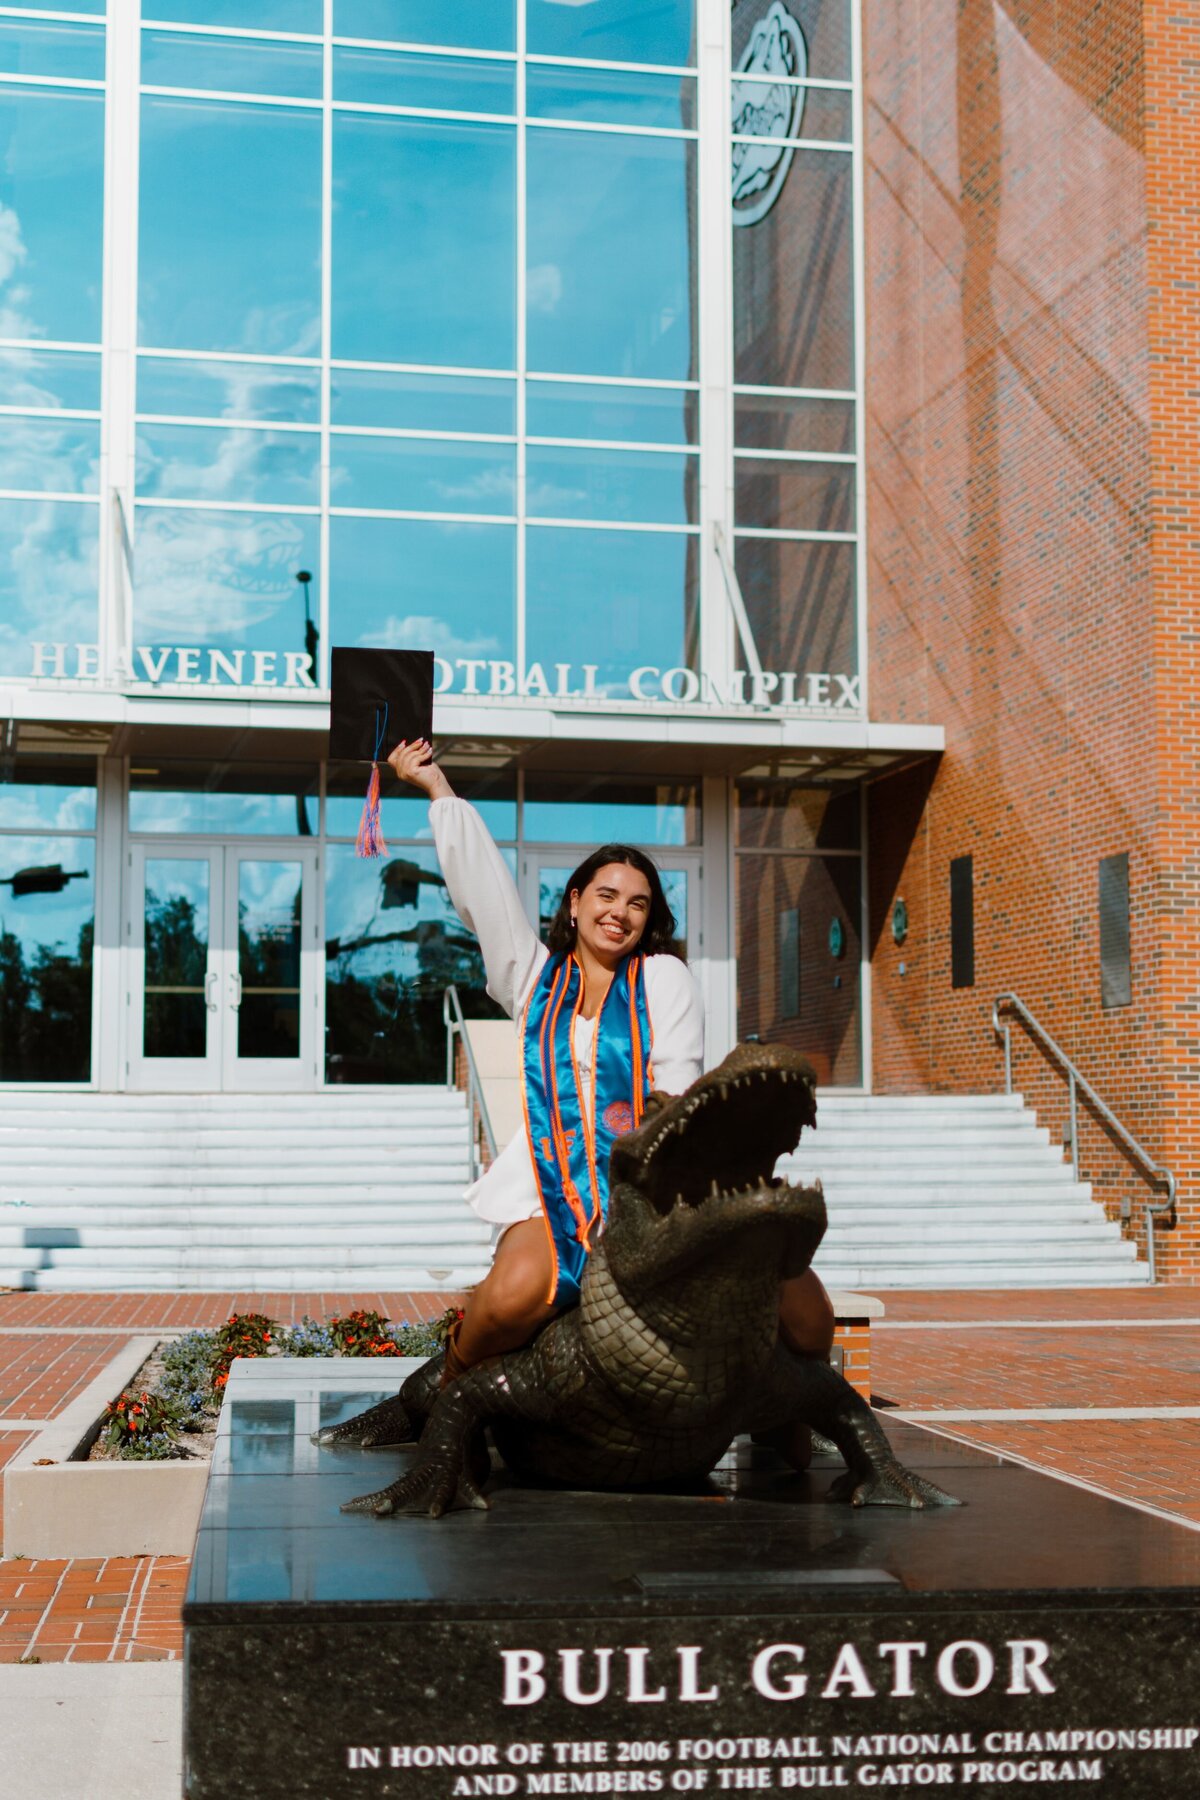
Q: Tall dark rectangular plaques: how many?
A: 2